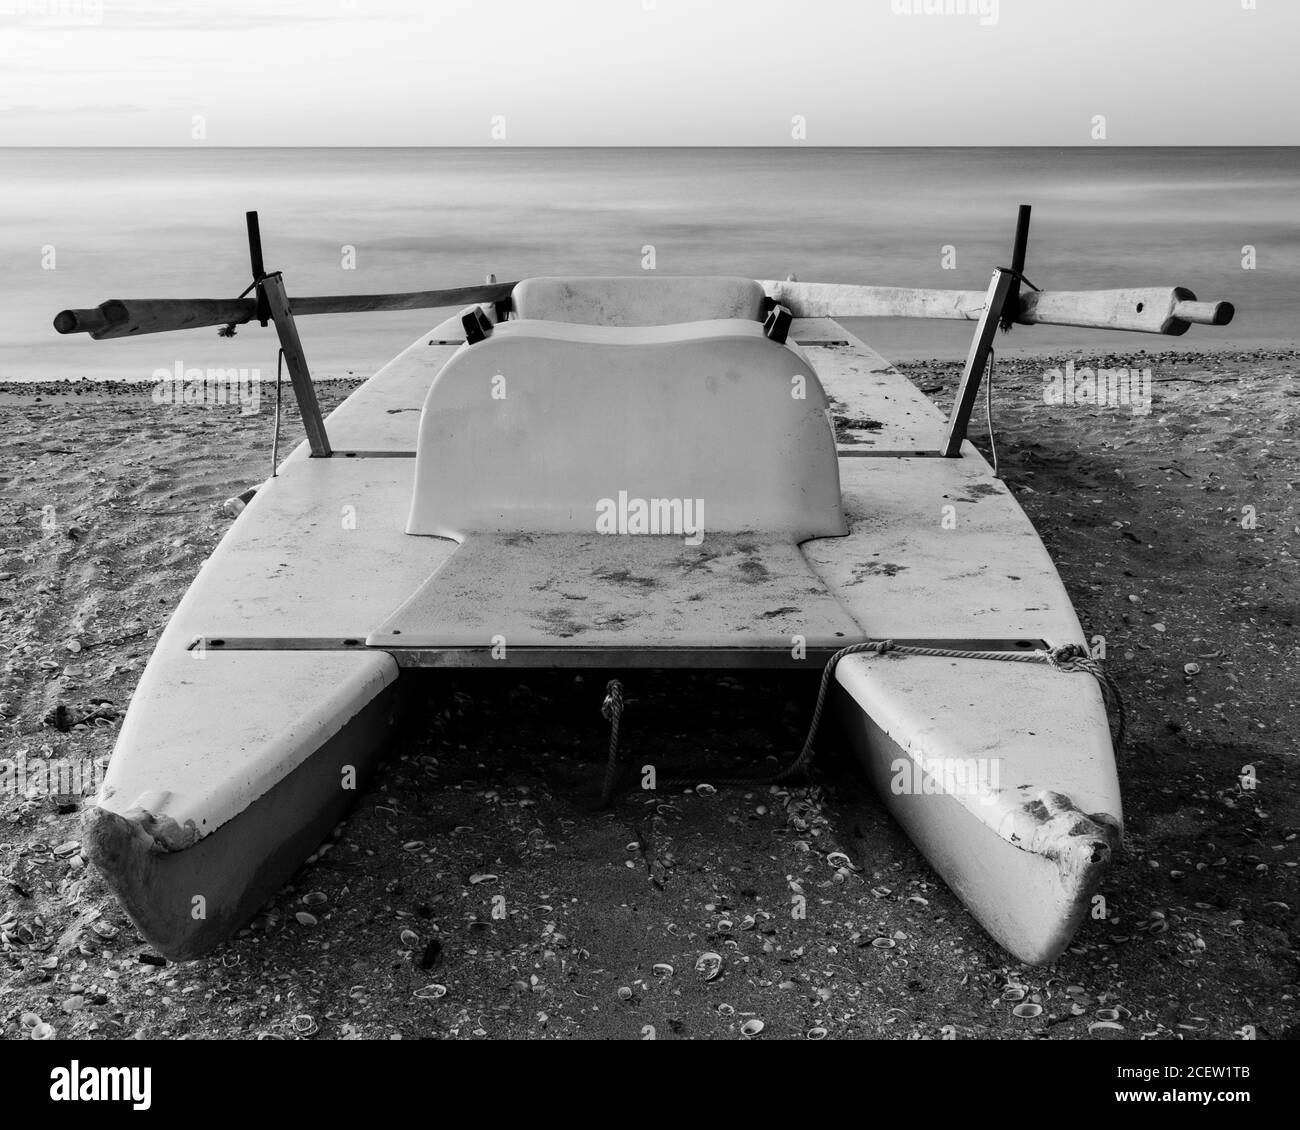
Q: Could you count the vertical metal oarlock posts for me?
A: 2